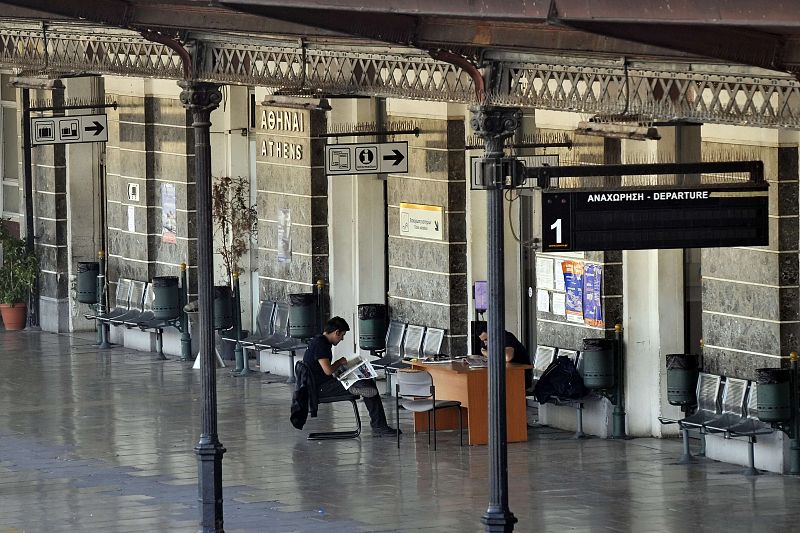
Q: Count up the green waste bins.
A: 8